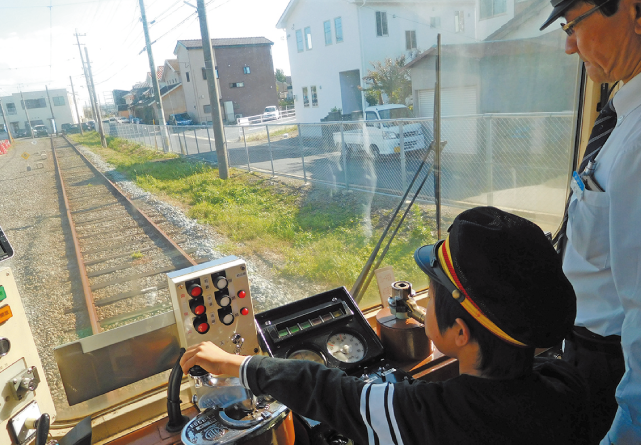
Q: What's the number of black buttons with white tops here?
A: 3